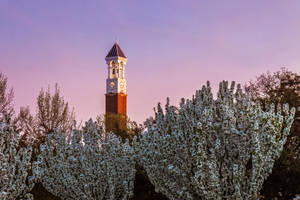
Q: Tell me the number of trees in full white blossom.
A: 3